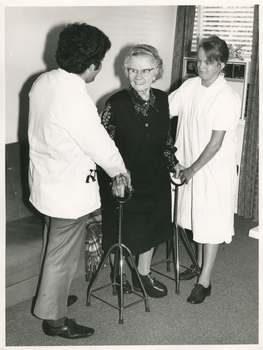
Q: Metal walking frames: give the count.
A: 2